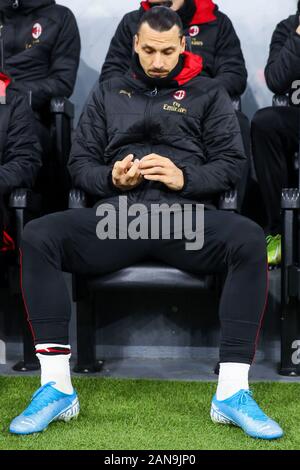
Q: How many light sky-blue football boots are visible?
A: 2